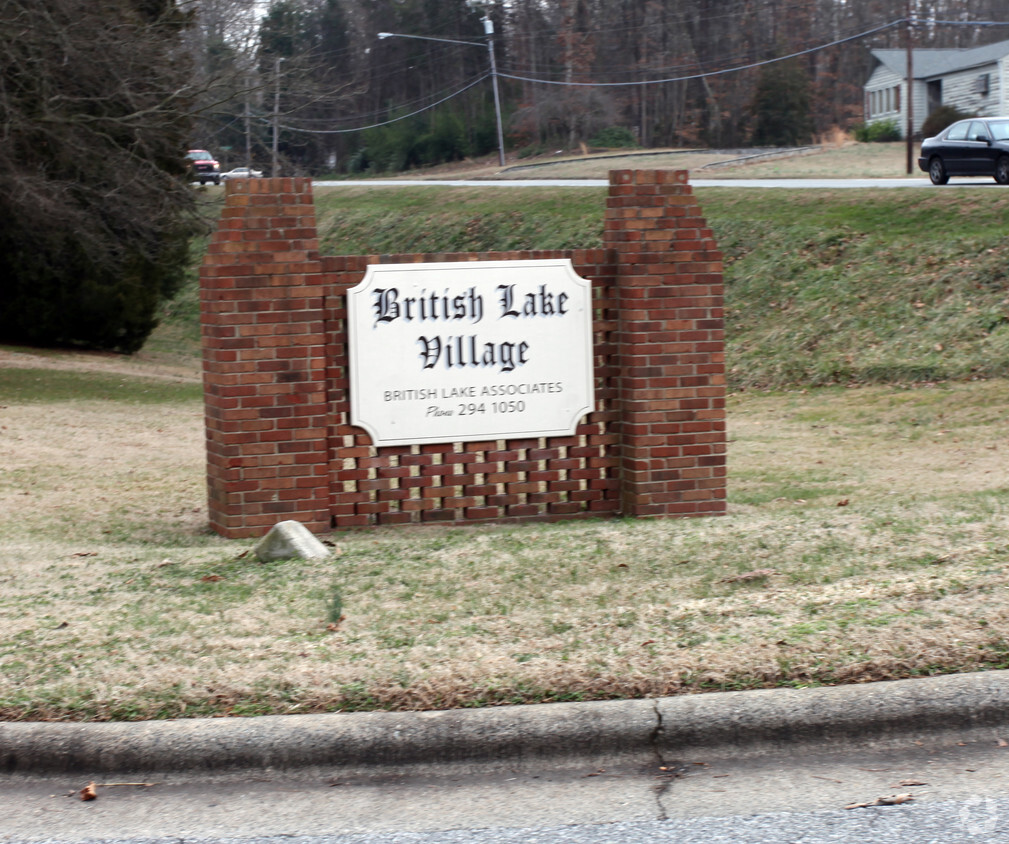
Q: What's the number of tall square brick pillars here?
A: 2